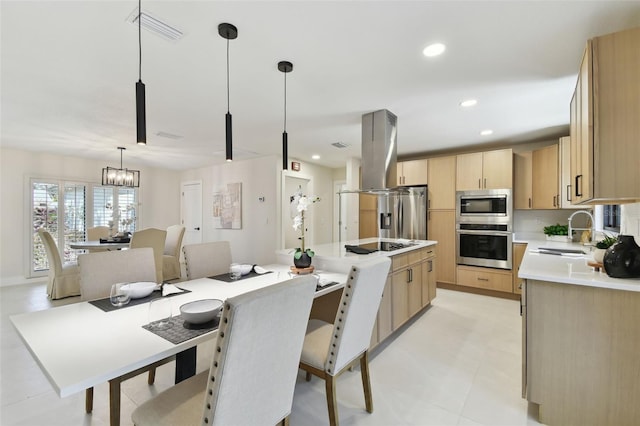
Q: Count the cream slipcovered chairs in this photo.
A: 4